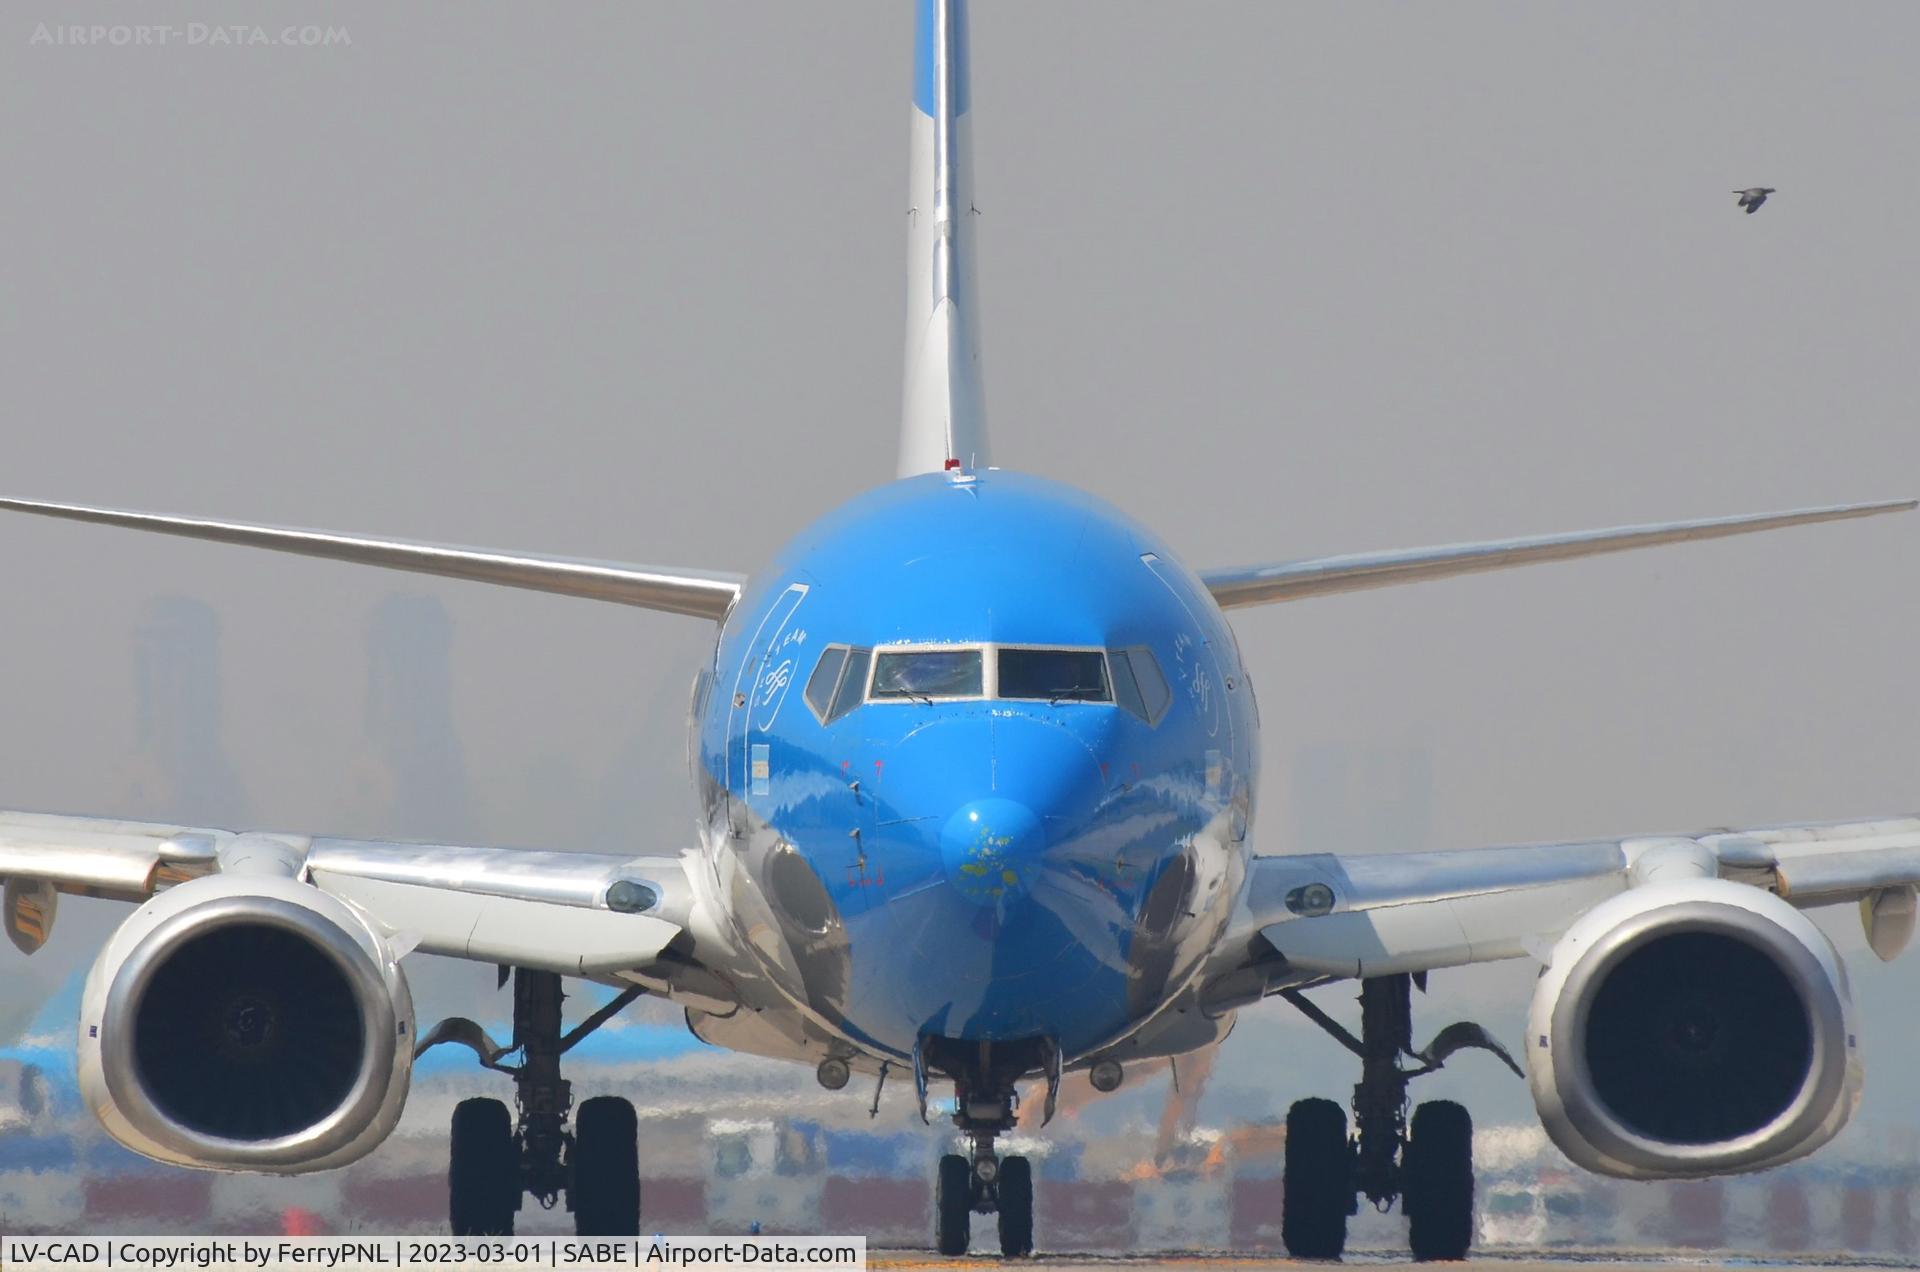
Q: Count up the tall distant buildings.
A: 2